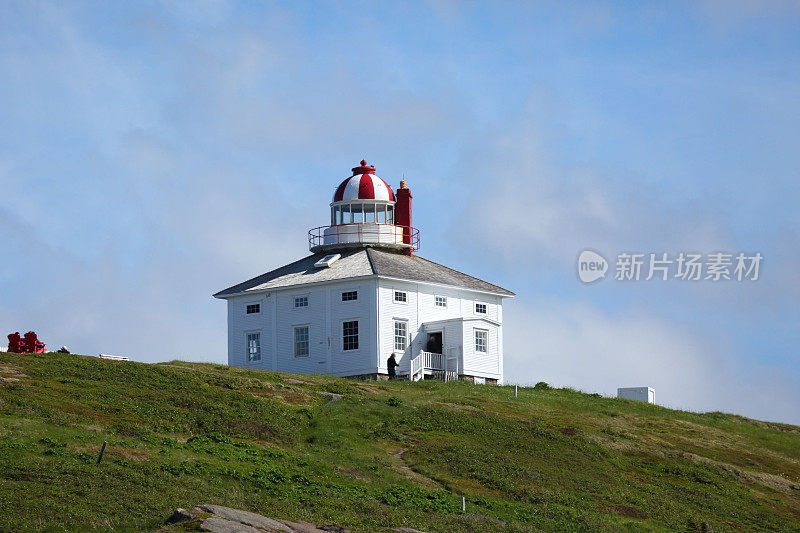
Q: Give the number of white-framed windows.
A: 11